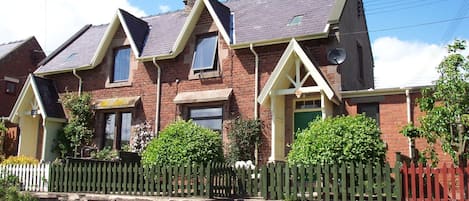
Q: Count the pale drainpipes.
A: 4